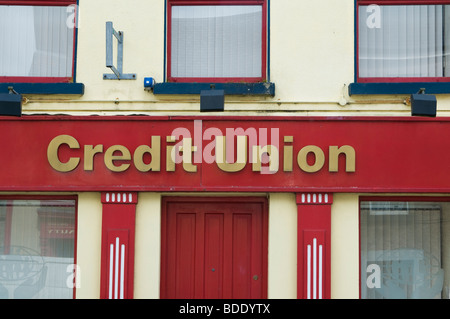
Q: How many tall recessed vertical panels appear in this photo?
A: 3